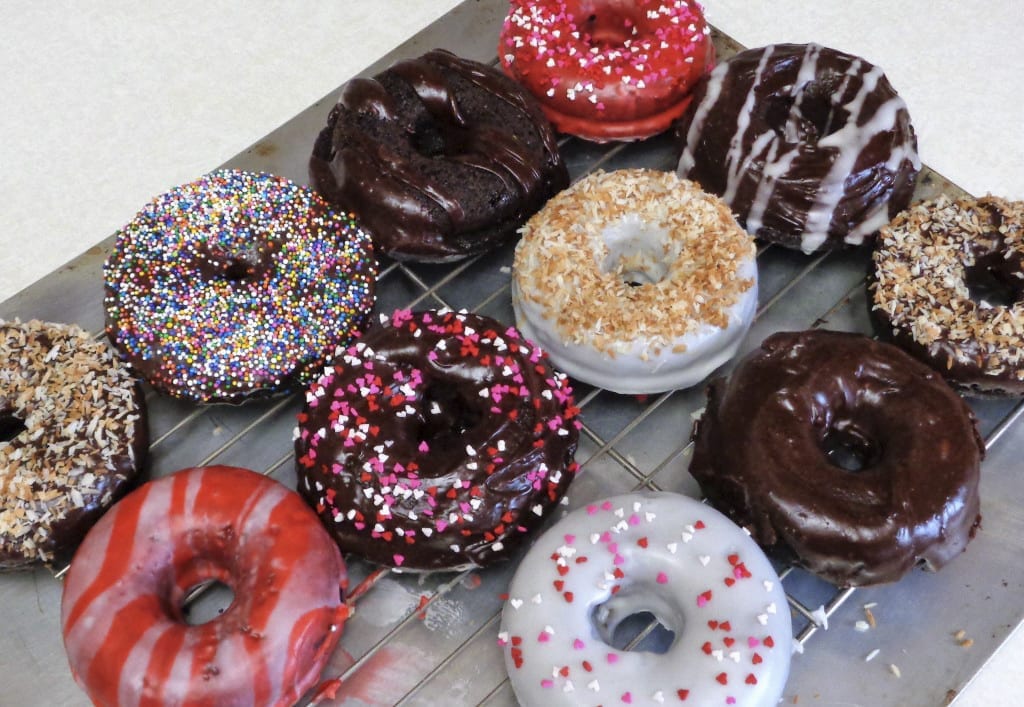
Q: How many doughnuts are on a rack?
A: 11